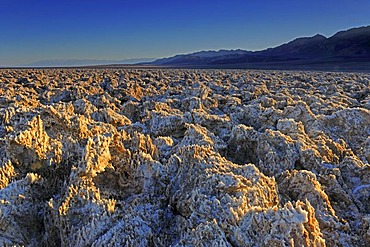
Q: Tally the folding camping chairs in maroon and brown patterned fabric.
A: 0